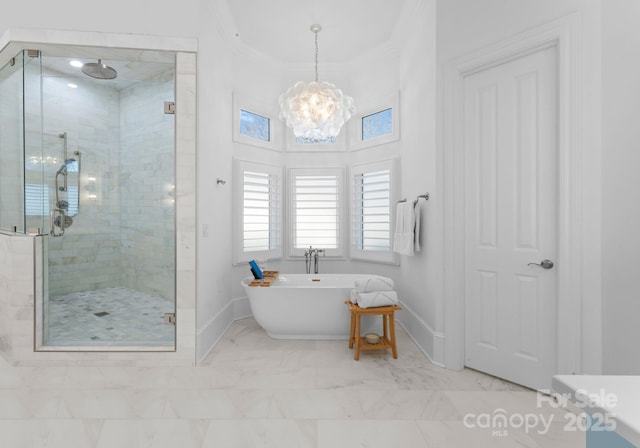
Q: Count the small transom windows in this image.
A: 3